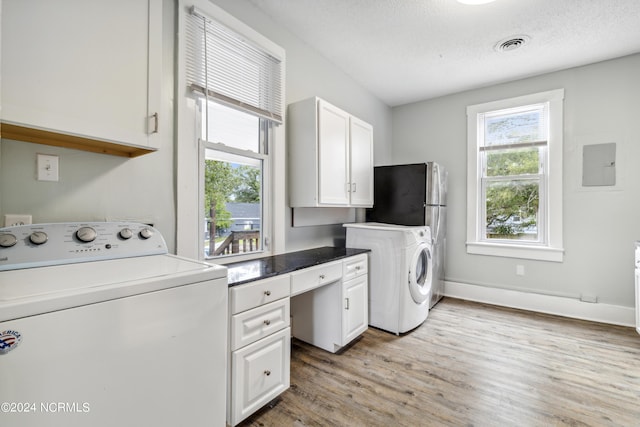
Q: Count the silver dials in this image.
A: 5